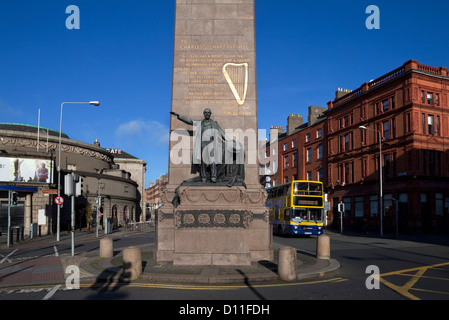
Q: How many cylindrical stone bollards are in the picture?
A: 4